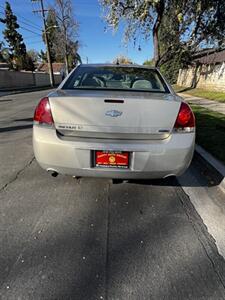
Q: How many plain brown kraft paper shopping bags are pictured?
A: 0